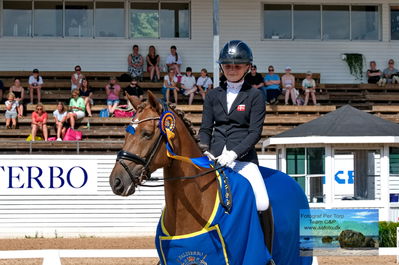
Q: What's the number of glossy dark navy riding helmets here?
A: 1